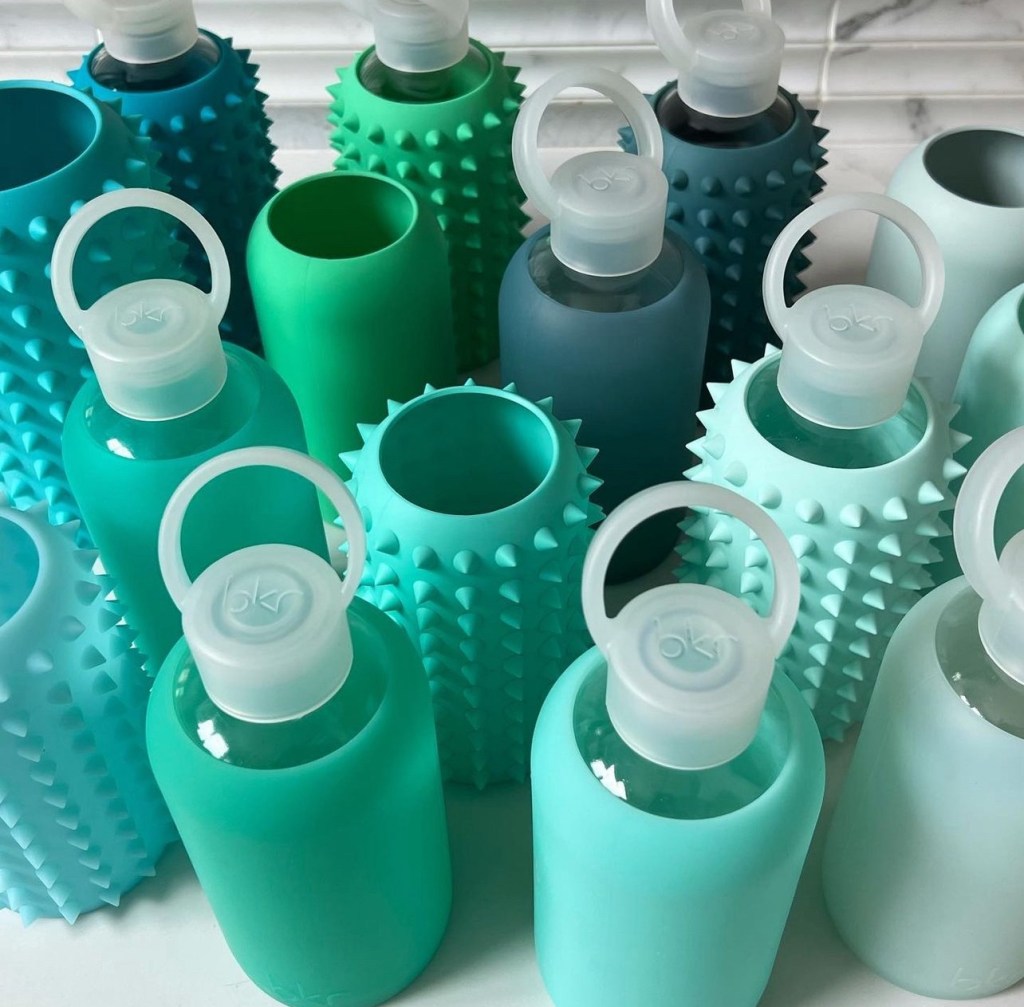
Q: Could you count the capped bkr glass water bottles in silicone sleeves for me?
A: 9